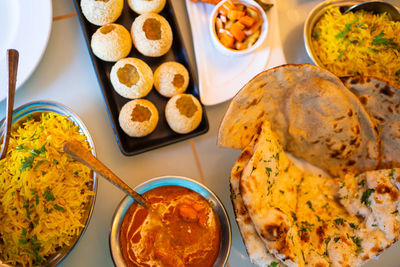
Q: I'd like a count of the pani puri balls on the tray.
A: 8